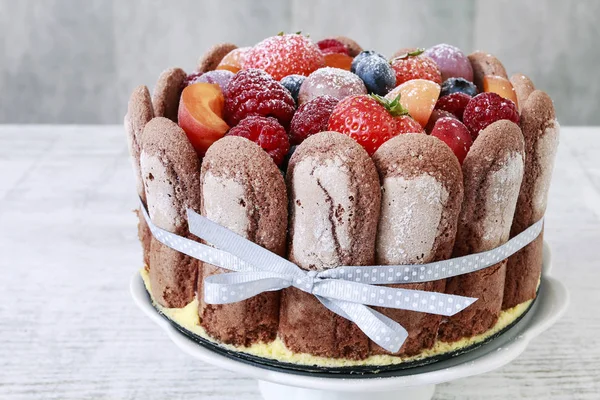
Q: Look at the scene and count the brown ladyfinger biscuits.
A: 13